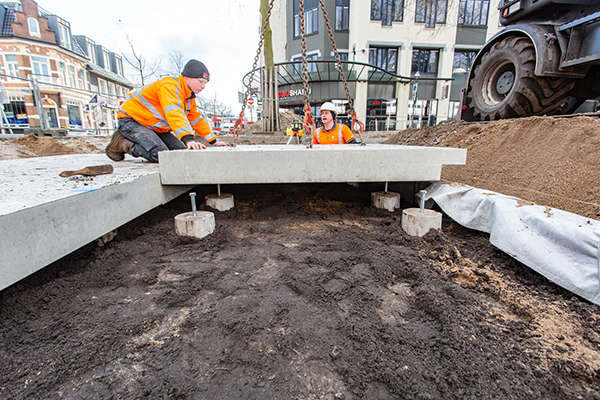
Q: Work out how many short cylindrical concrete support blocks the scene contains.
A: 4